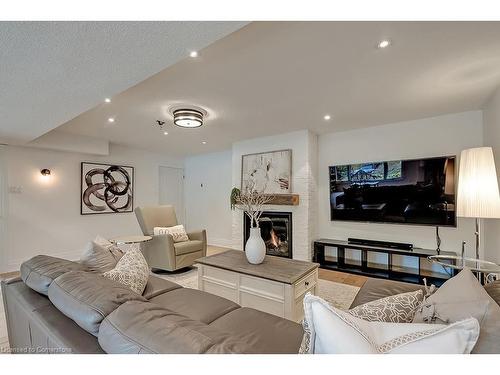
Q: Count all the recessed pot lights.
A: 7